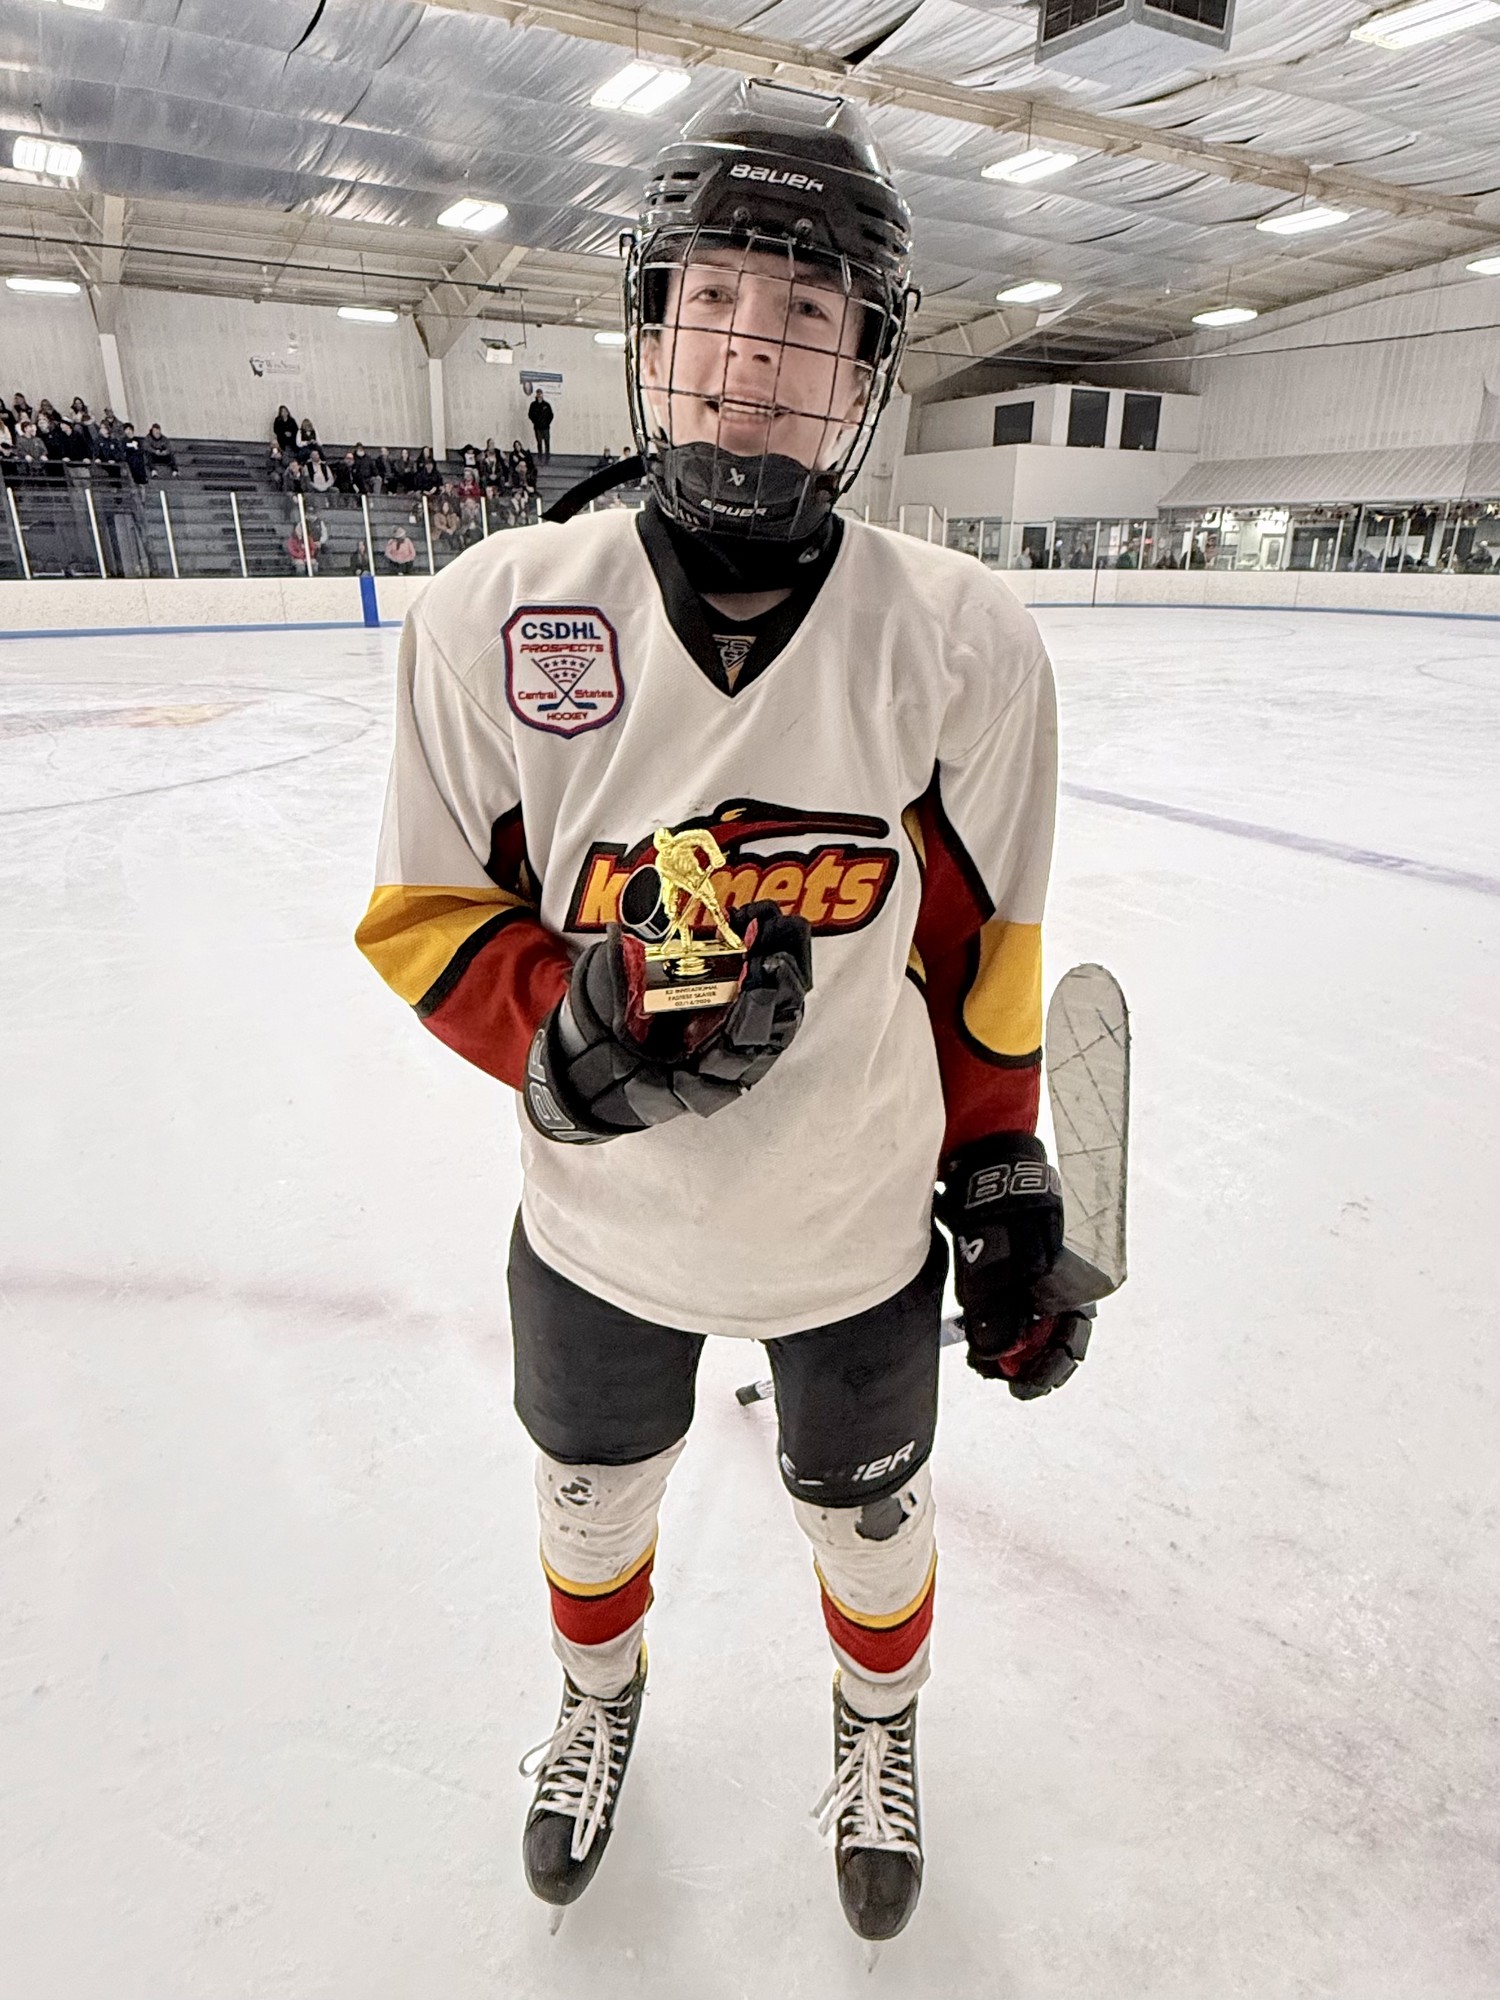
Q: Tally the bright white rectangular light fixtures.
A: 13